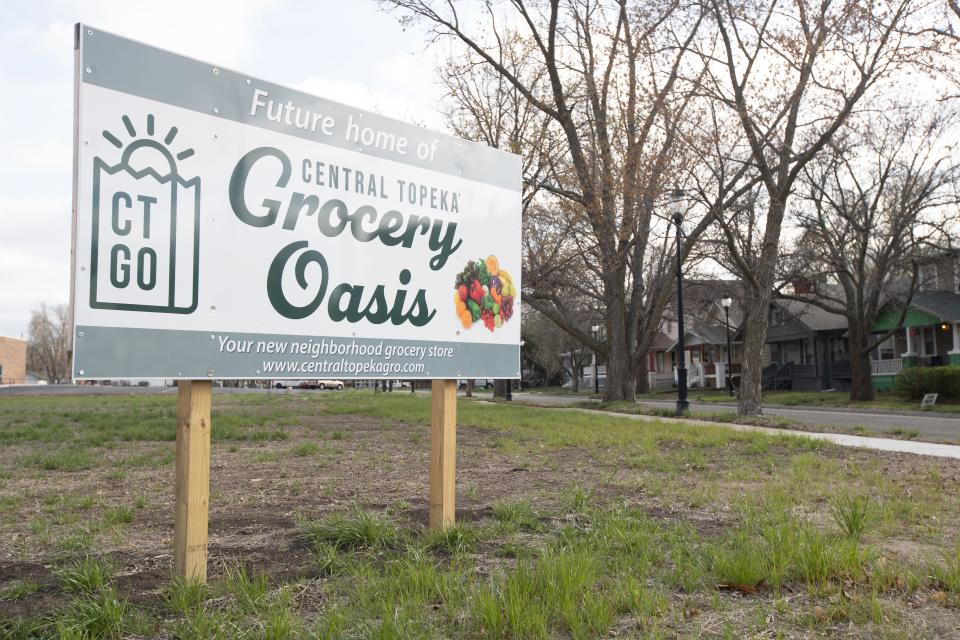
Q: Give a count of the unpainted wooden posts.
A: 2